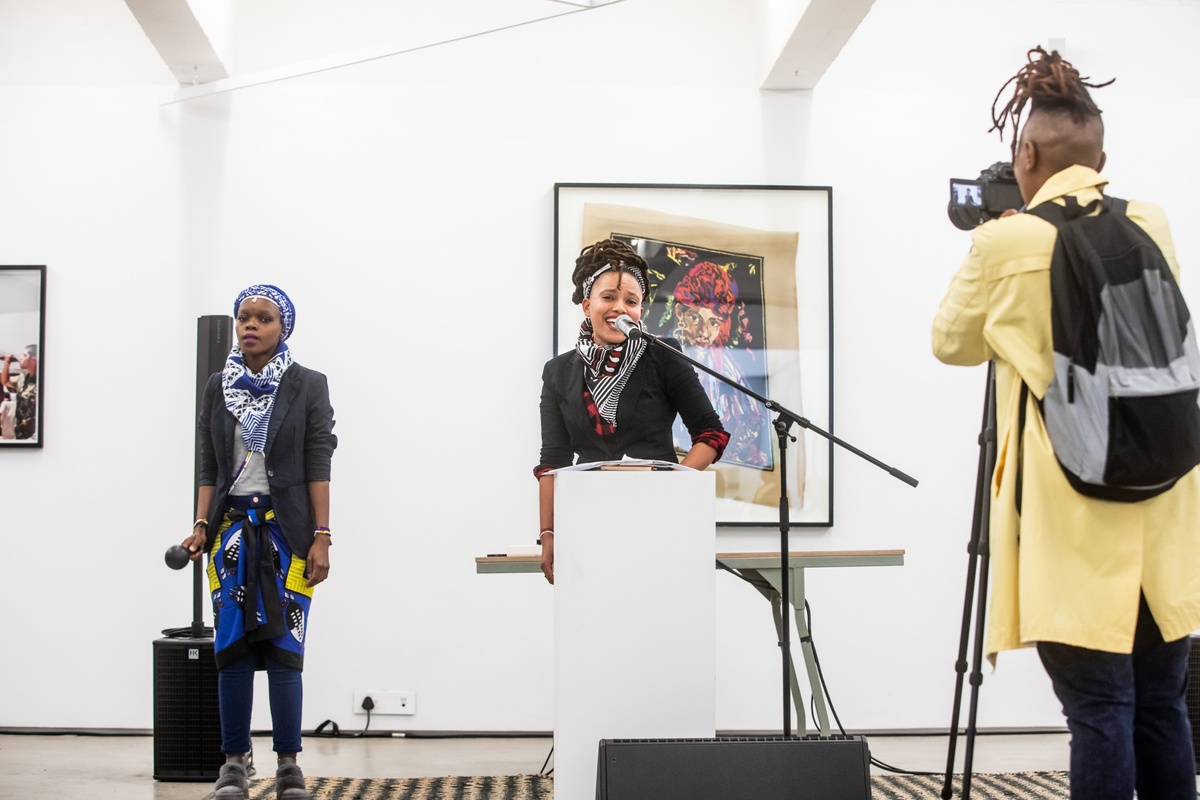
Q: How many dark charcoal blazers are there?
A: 2